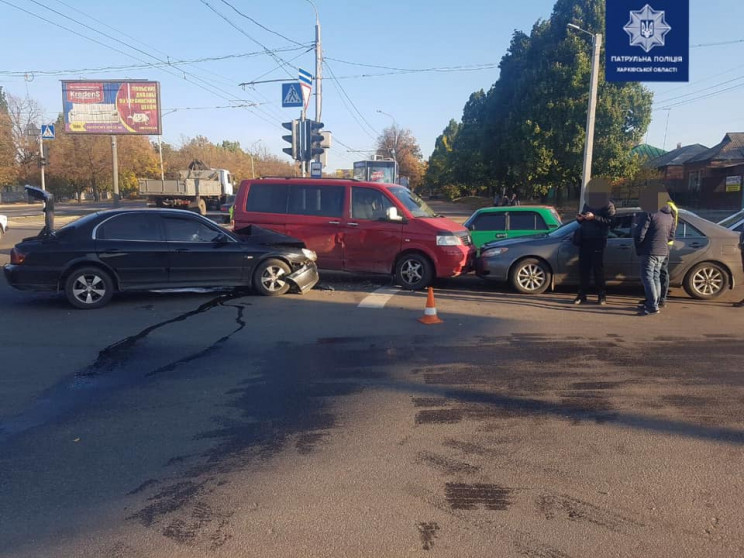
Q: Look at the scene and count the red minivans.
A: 1